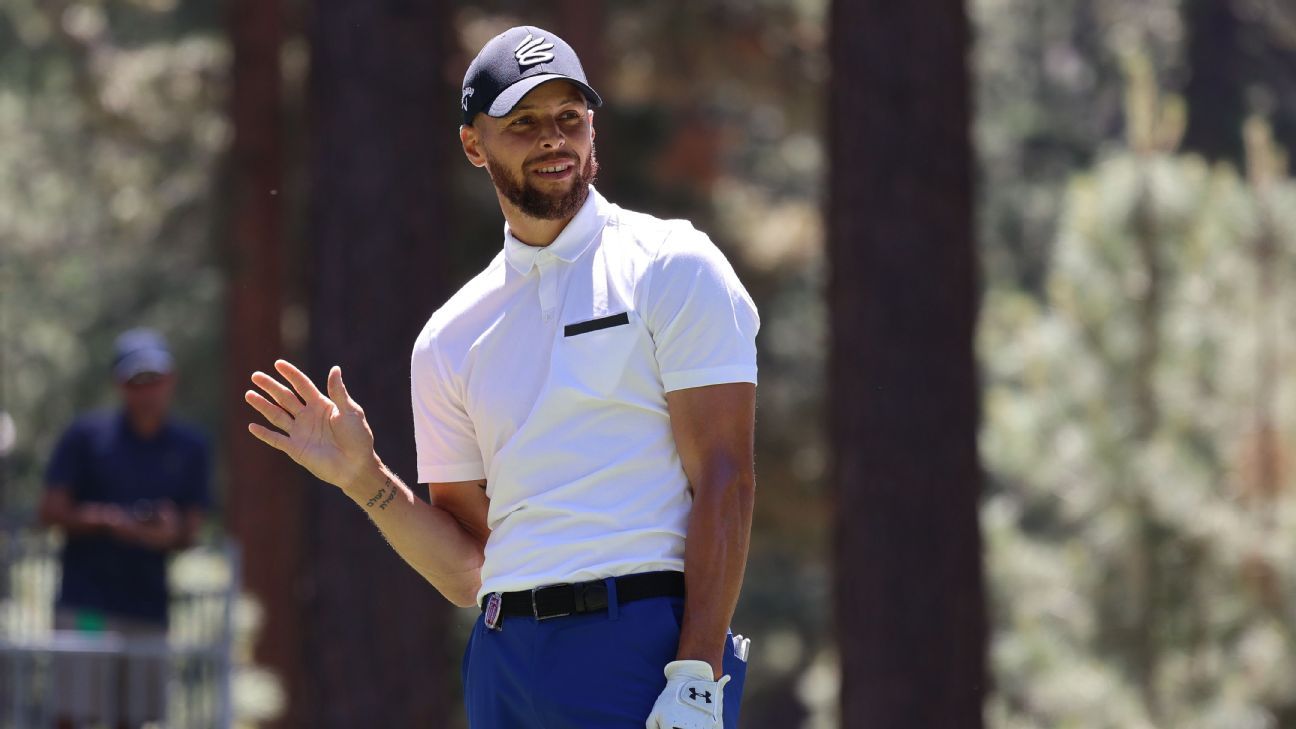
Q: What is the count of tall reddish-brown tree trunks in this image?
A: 3